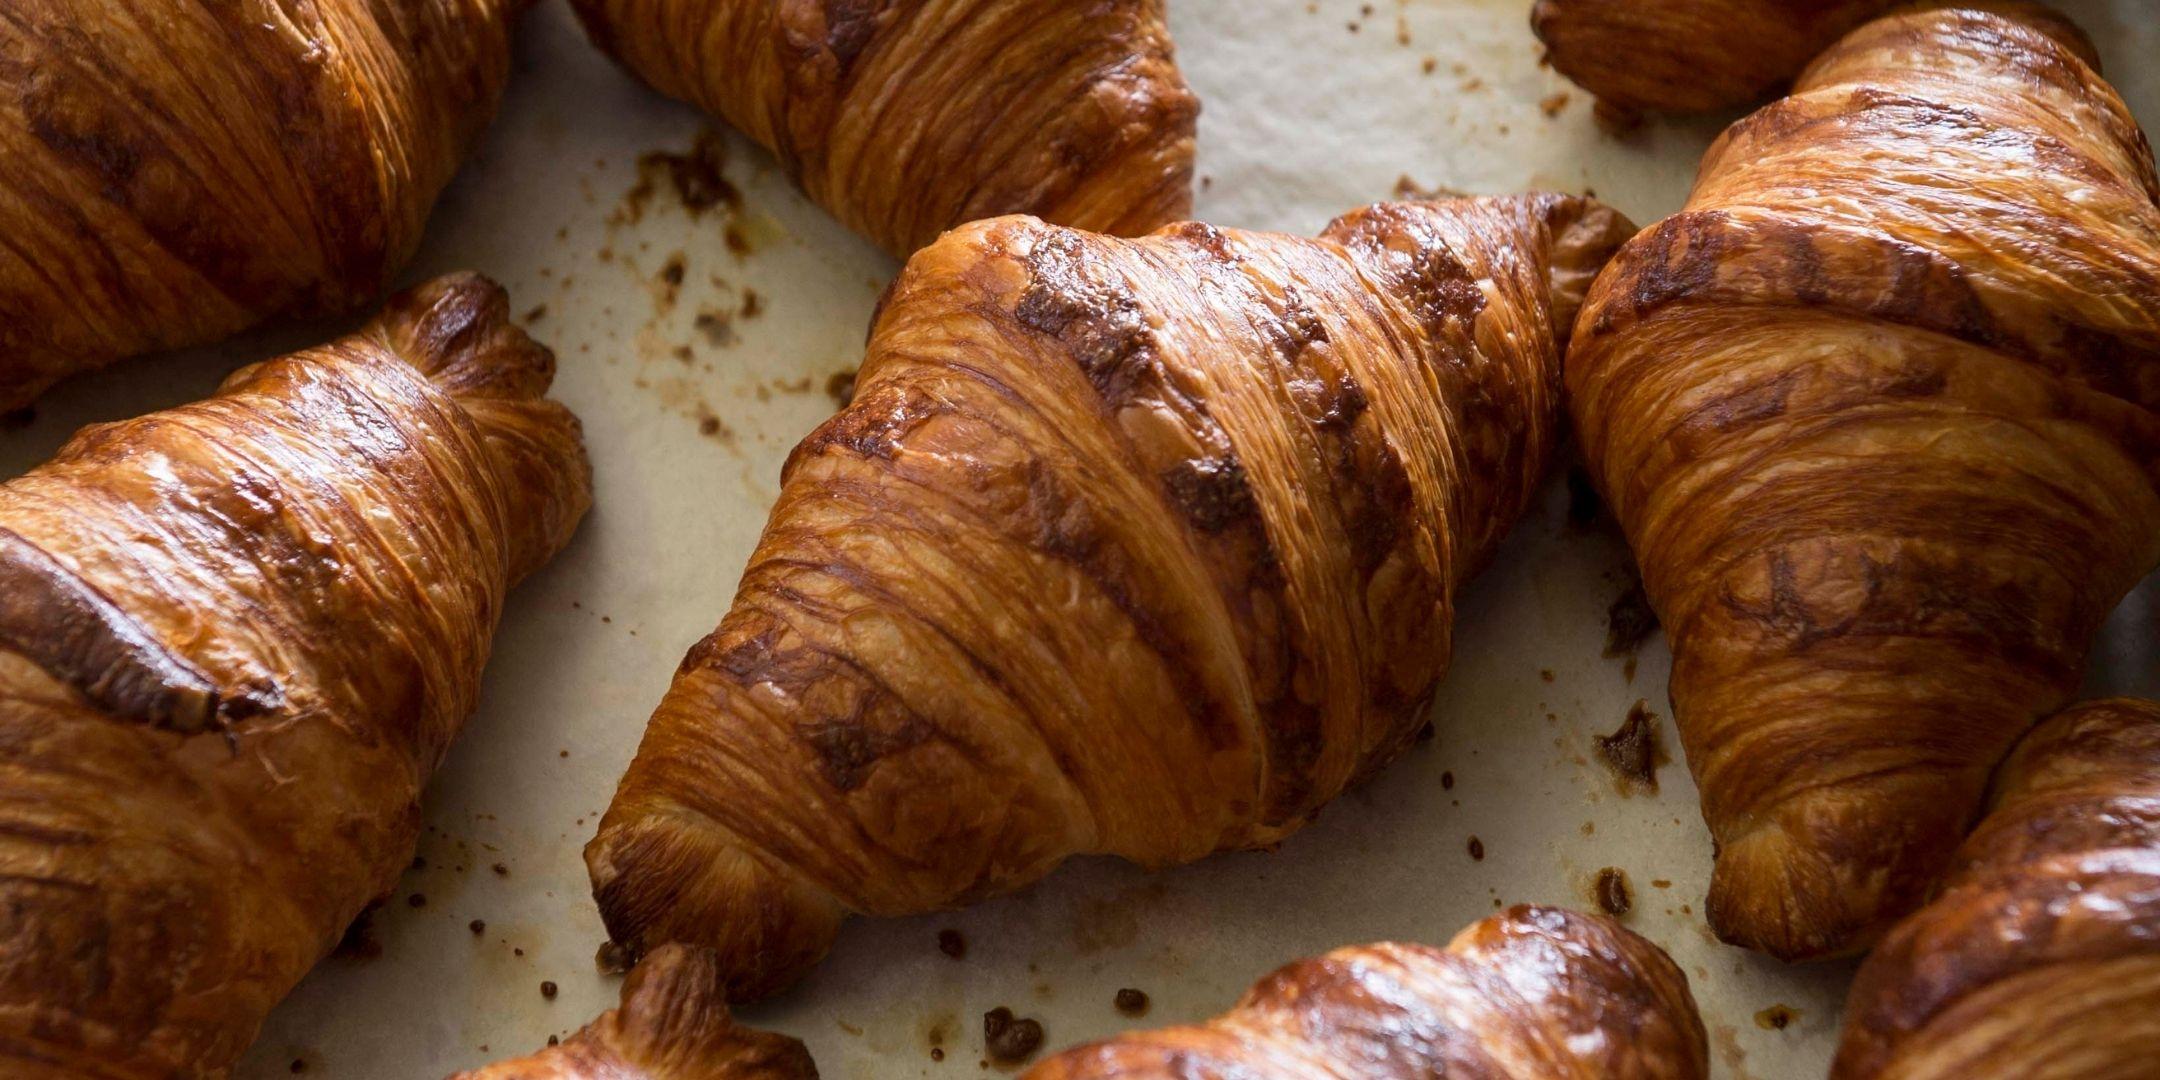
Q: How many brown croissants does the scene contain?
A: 9